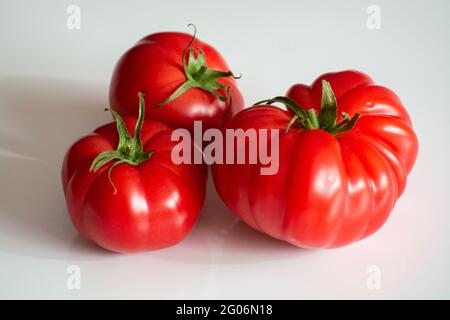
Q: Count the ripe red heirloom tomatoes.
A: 3